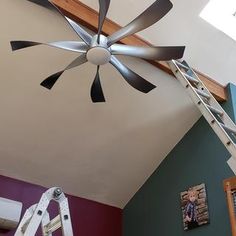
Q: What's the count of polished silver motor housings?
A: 1